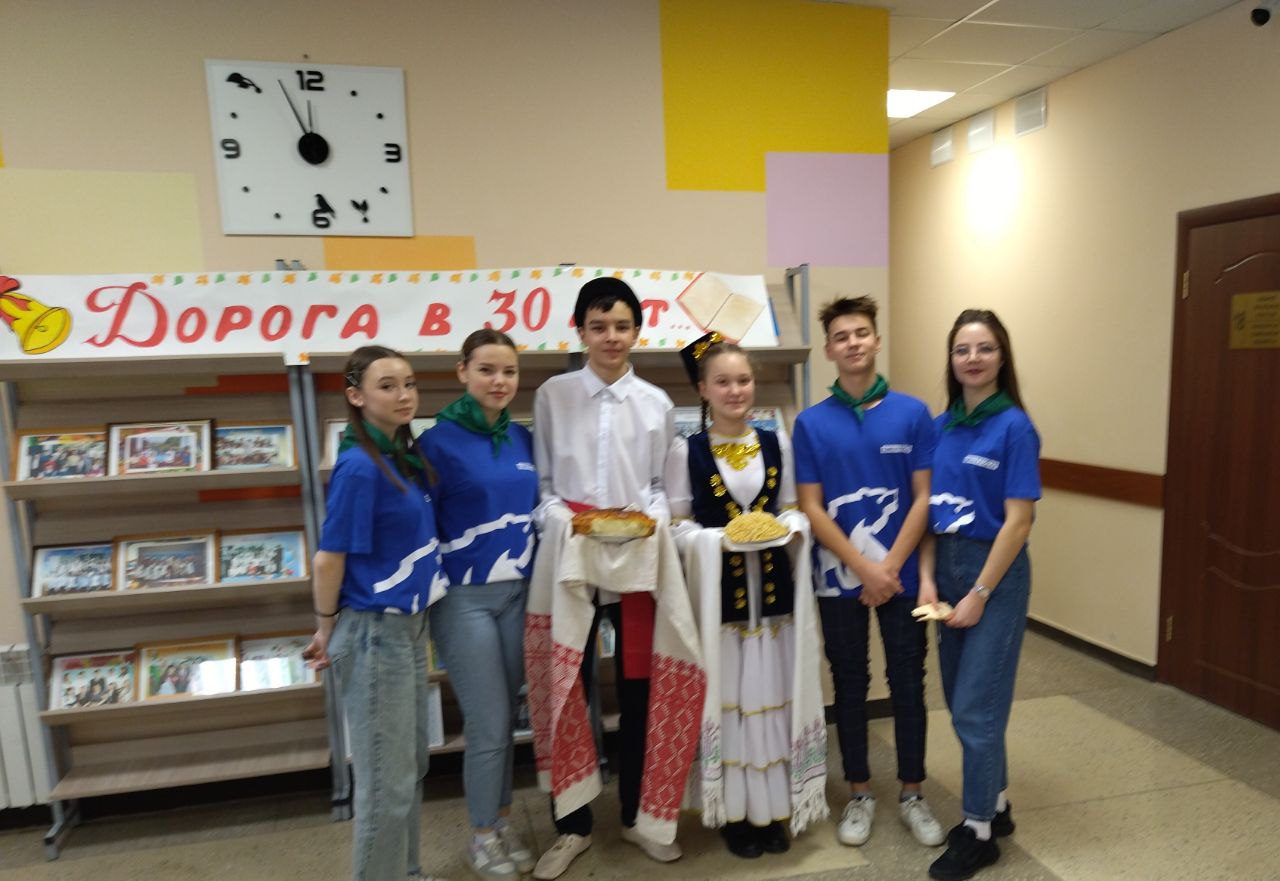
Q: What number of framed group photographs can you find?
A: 9